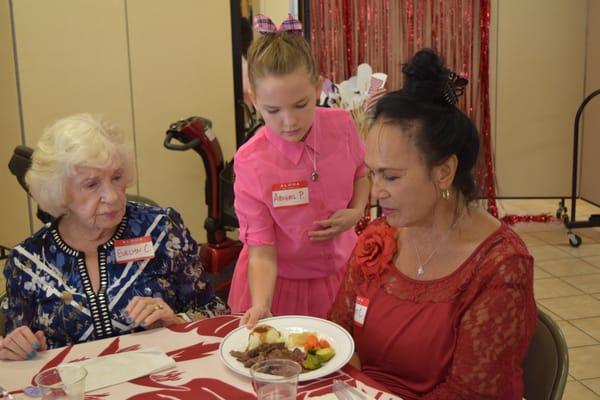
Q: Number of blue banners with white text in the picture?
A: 0